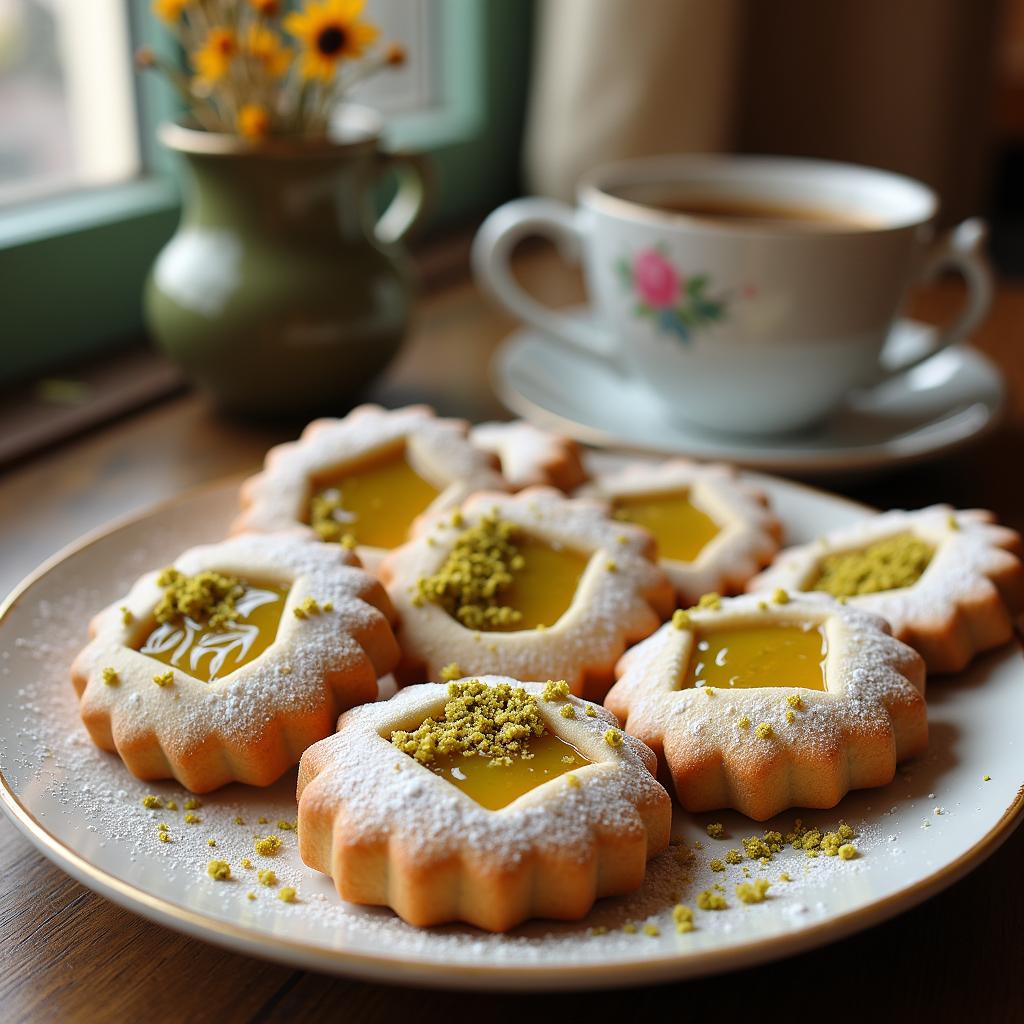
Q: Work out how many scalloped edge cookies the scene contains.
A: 8